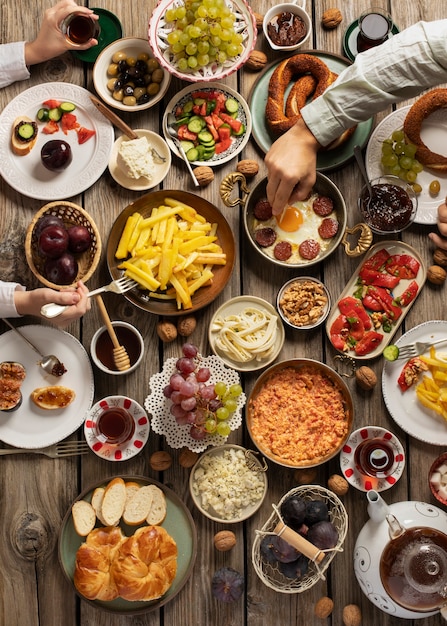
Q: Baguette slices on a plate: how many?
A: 6